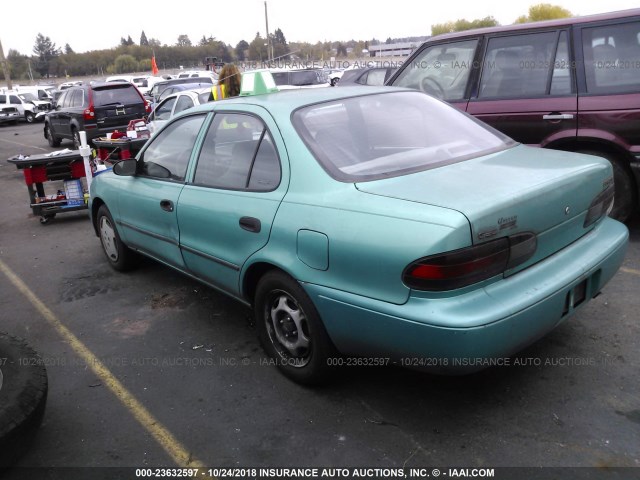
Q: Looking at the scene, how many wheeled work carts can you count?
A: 2